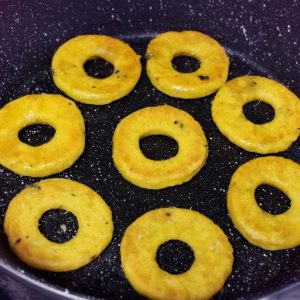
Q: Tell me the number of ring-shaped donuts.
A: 8